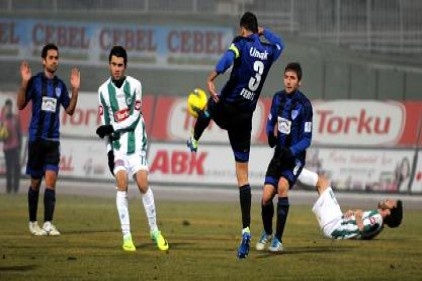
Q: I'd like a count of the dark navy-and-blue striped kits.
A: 3